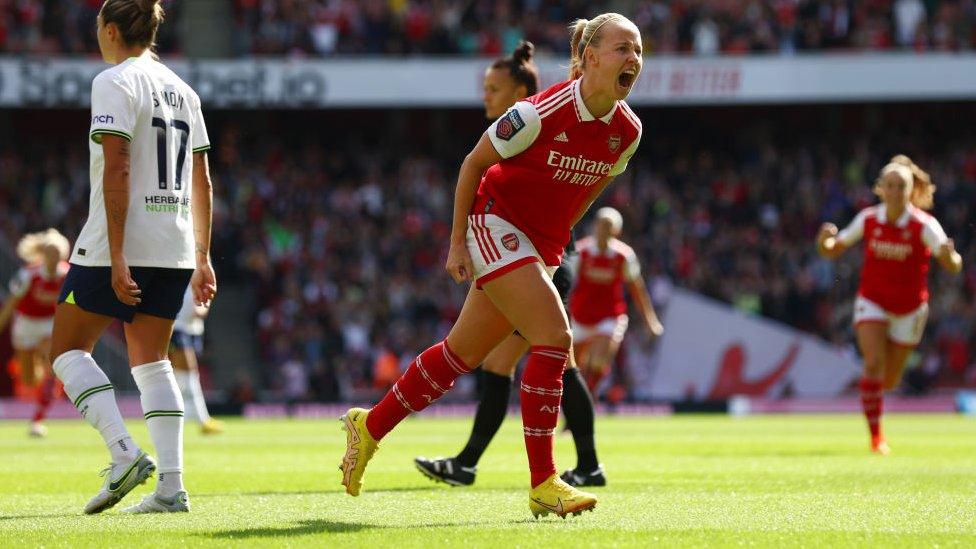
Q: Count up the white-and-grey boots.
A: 2